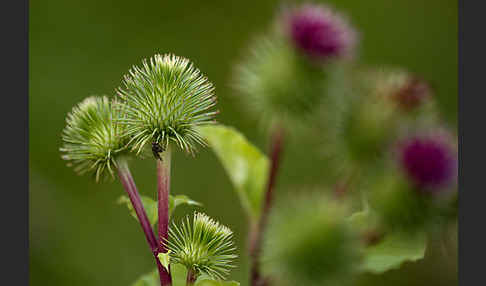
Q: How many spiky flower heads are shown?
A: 7